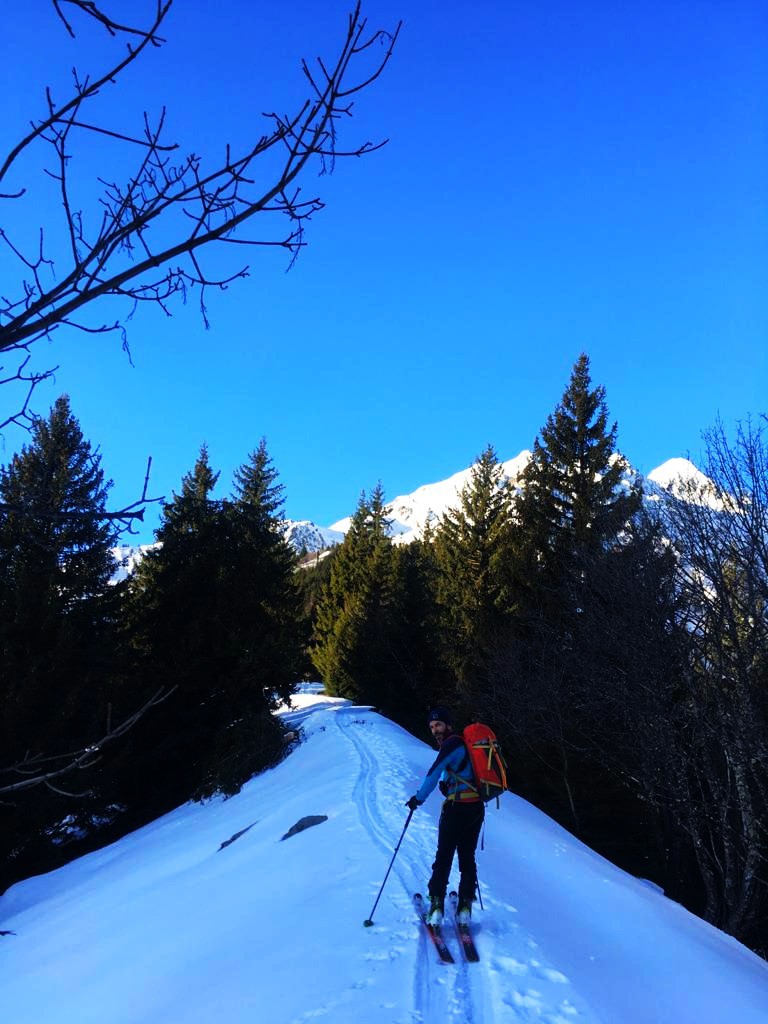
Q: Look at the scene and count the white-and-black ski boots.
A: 2